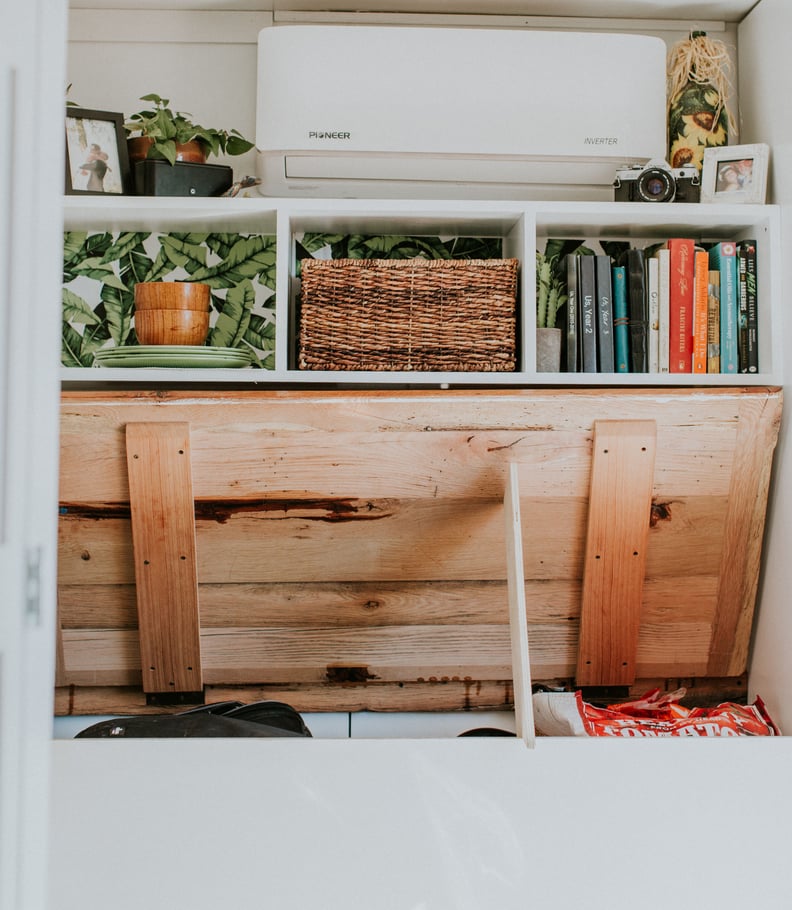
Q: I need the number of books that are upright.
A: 13